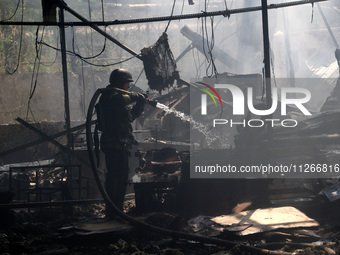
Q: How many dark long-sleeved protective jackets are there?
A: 1